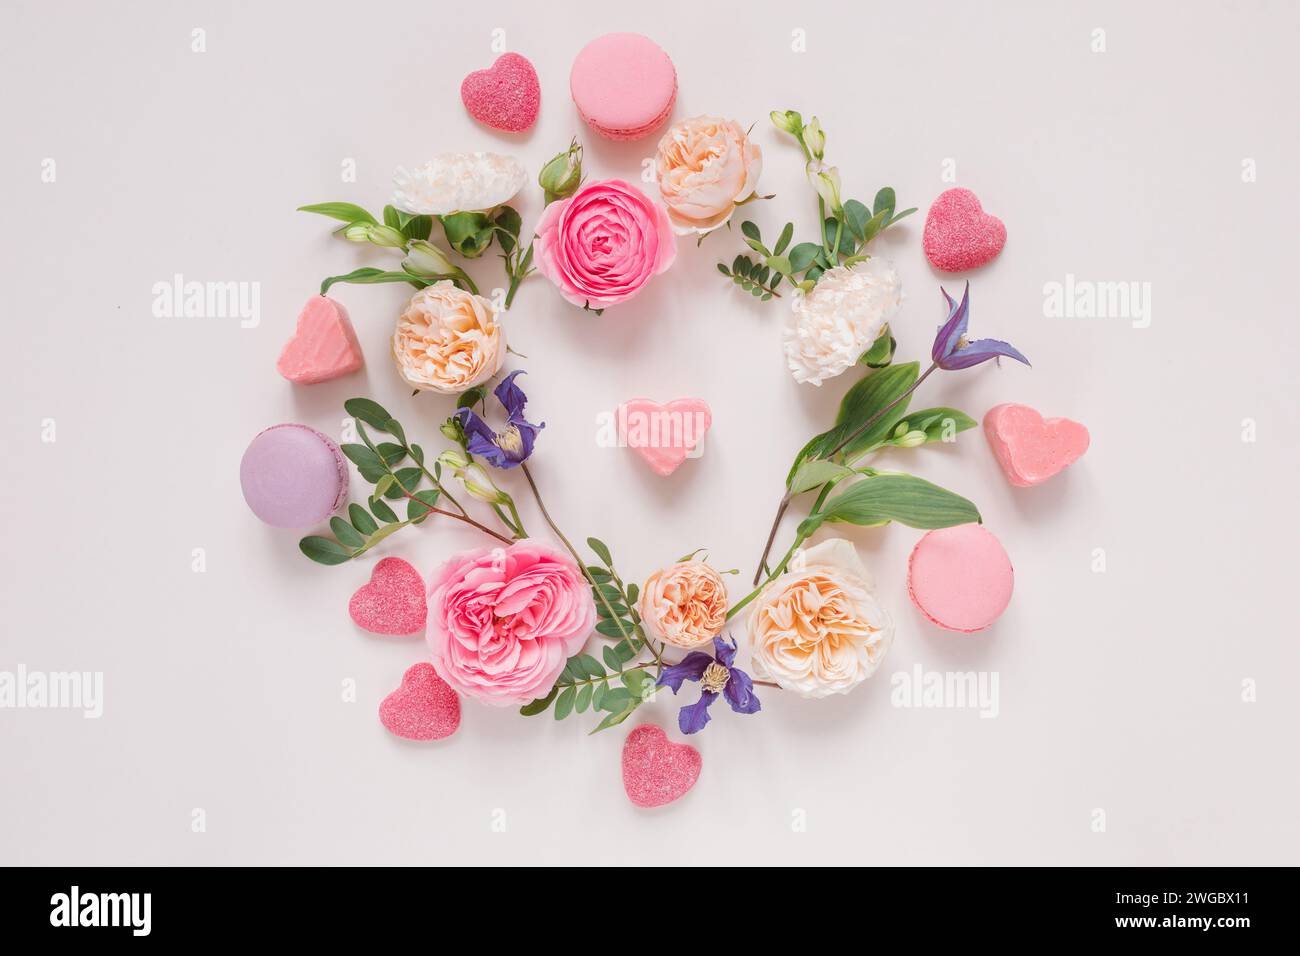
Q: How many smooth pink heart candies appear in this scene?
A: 3